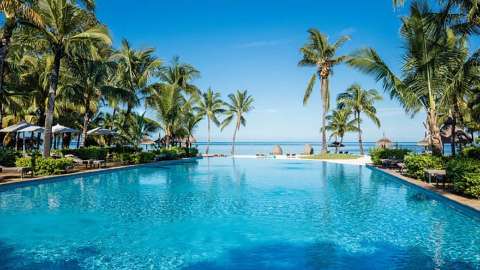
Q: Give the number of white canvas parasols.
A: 4